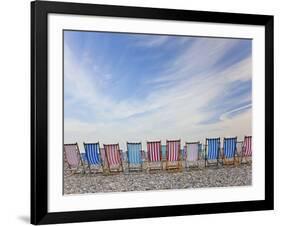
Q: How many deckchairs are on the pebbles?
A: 10